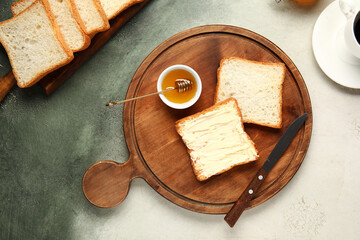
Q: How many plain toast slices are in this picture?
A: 5